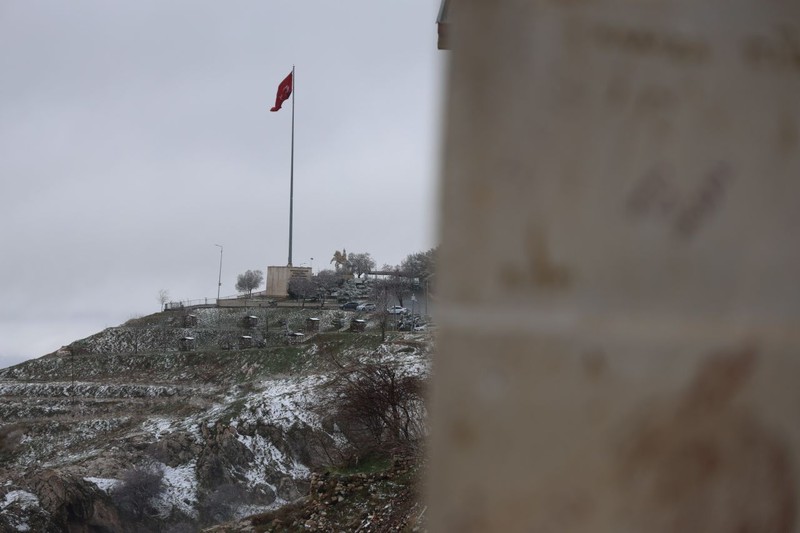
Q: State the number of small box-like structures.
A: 7